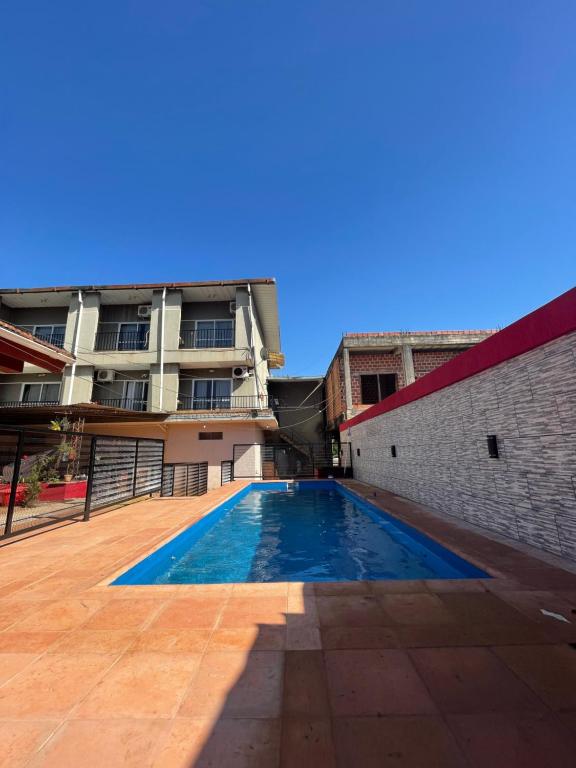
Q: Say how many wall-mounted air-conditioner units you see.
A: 4